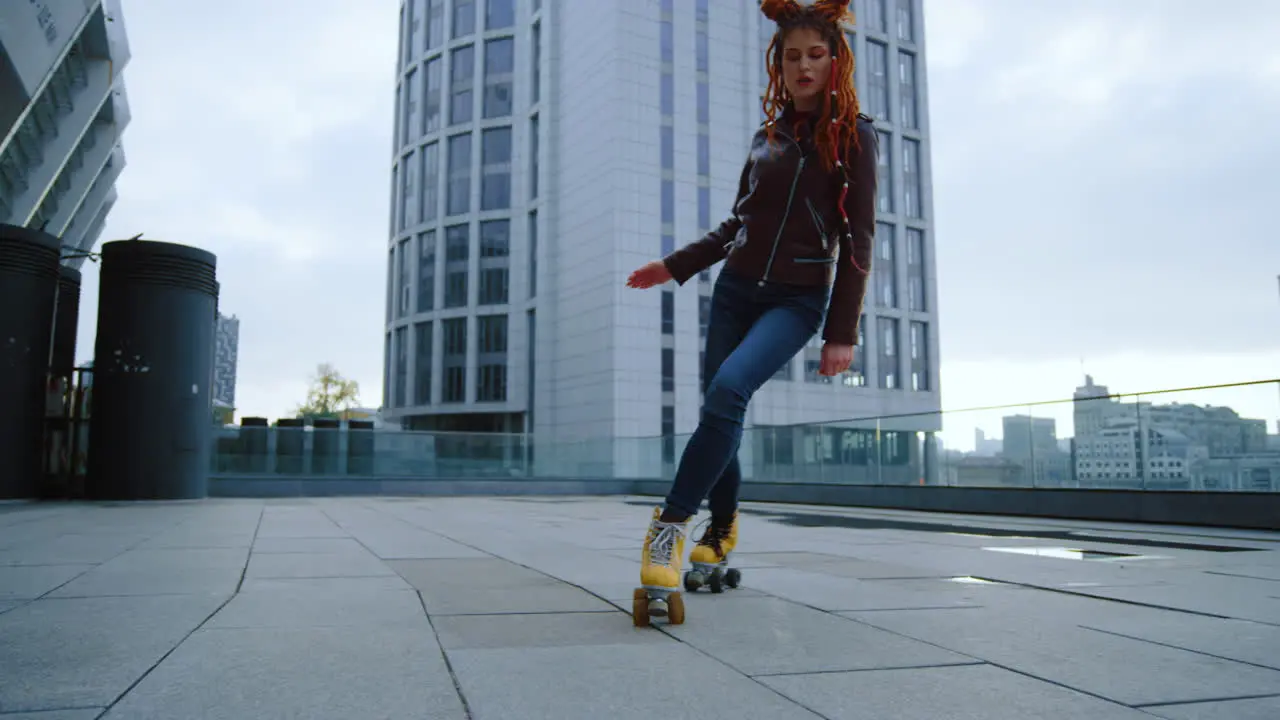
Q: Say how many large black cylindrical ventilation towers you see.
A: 3